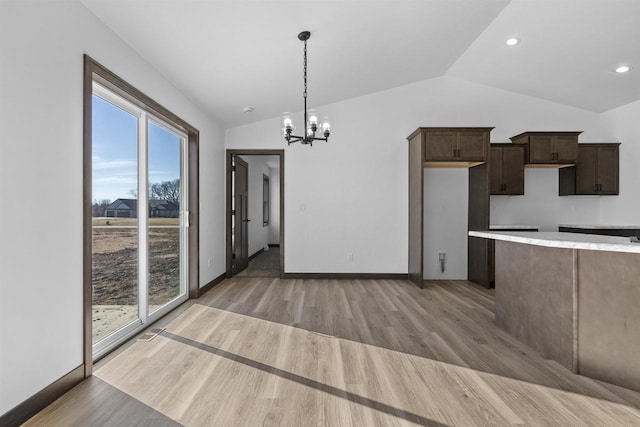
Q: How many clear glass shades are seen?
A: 5